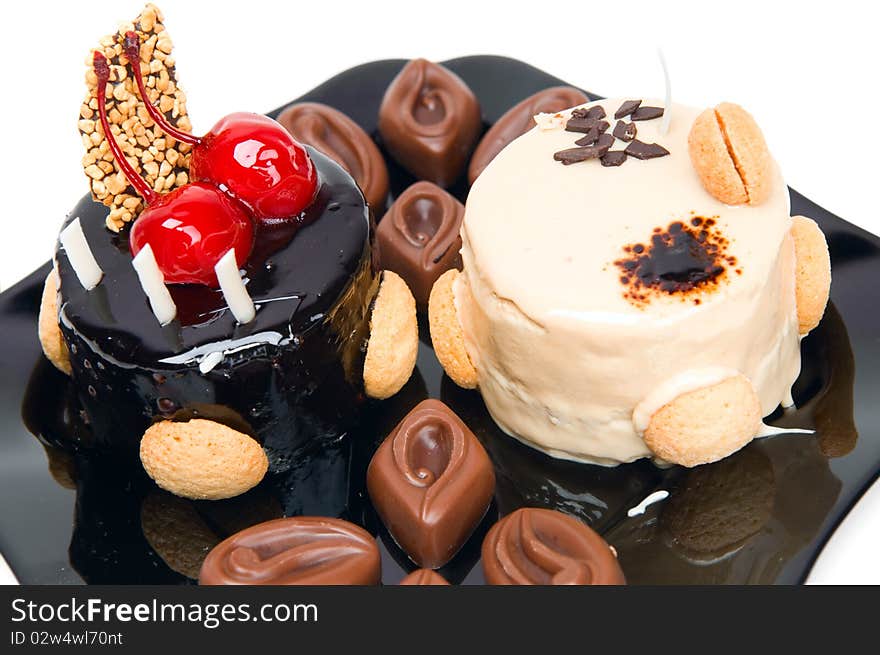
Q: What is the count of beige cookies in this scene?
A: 7